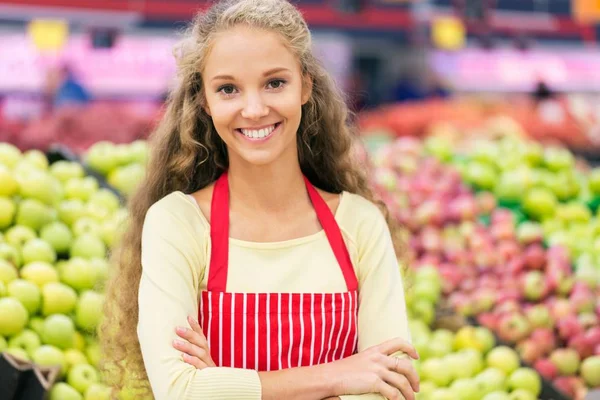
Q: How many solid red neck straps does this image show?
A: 2